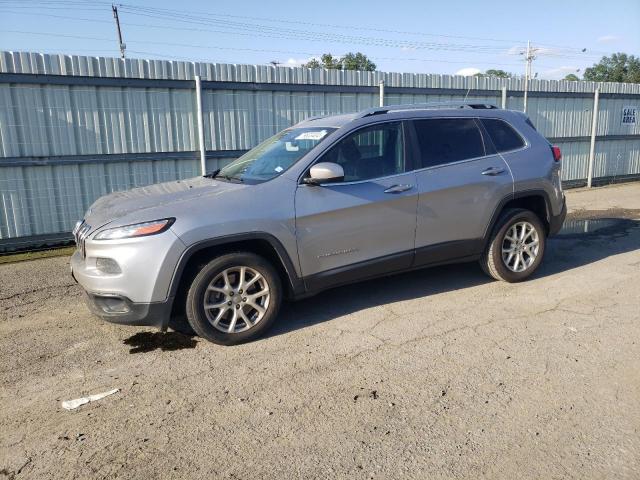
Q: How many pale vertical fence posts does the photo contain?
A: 4